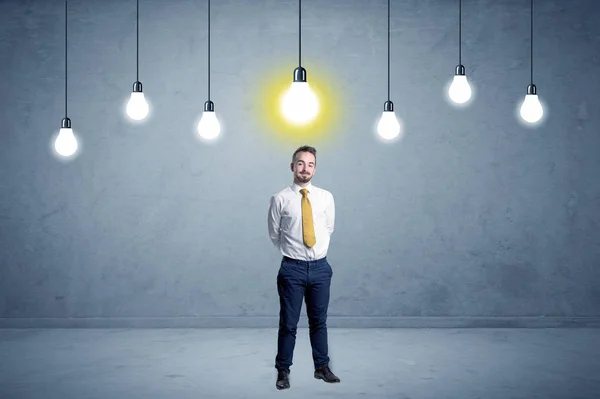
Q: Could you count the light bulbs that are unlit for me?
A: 0